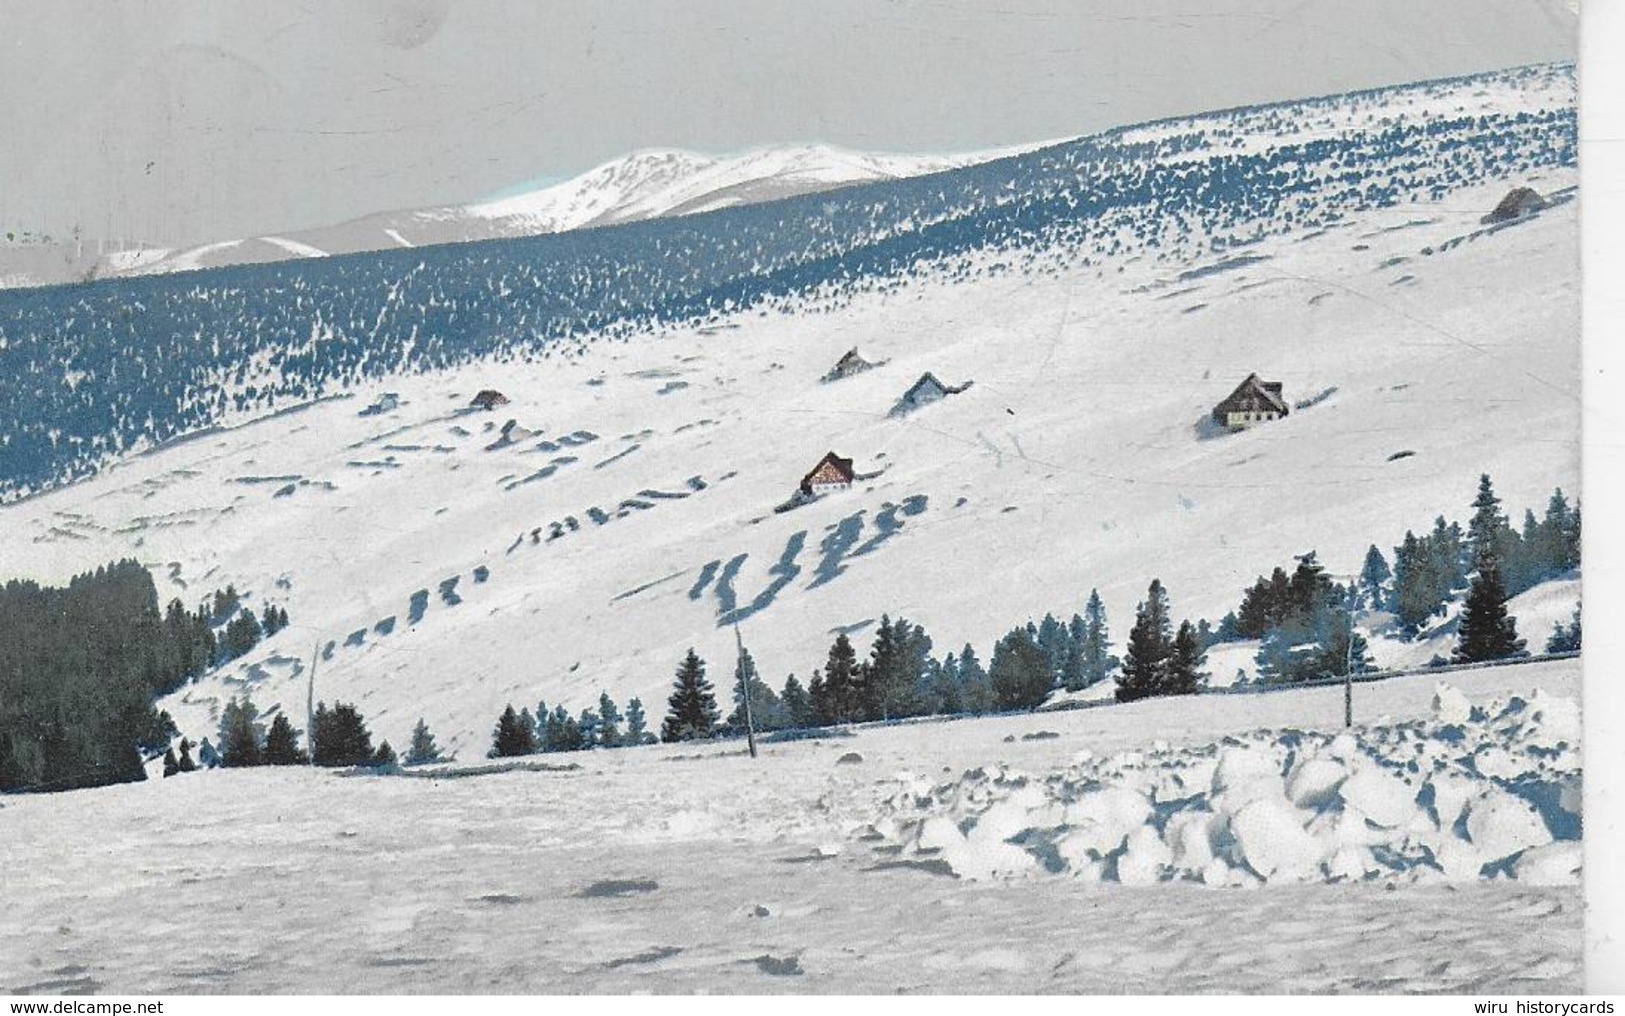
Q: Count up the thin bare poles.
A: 3